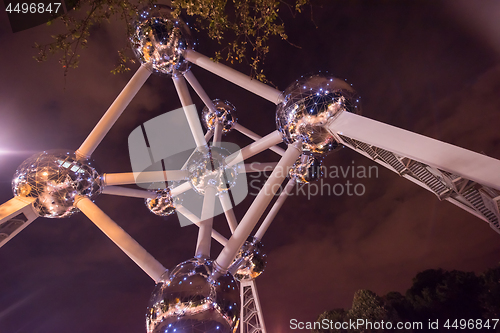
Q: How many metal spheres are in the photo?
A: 9